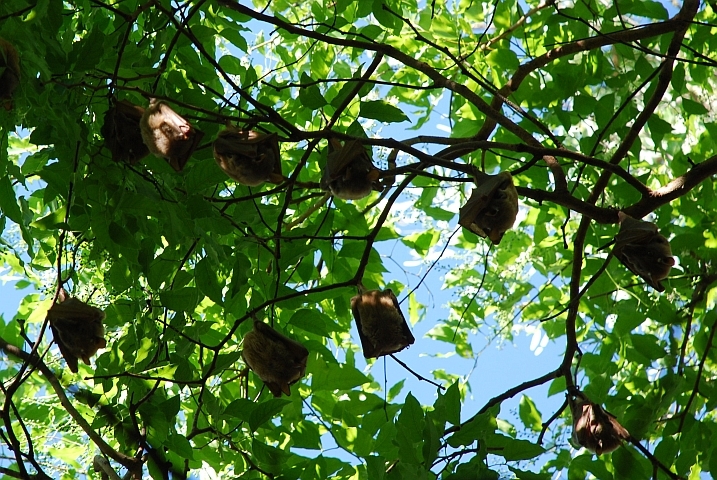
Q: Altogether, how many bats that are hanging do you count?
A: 11